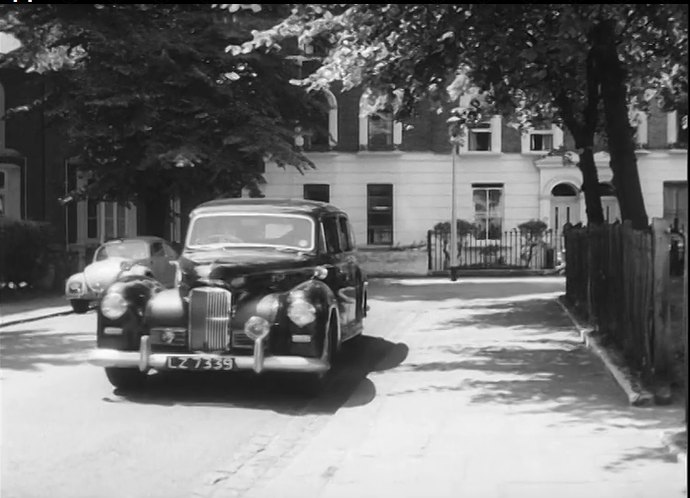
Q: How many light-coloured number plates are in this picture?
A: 0